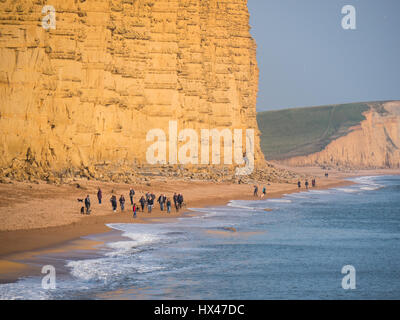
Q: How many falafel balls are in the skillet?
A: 0